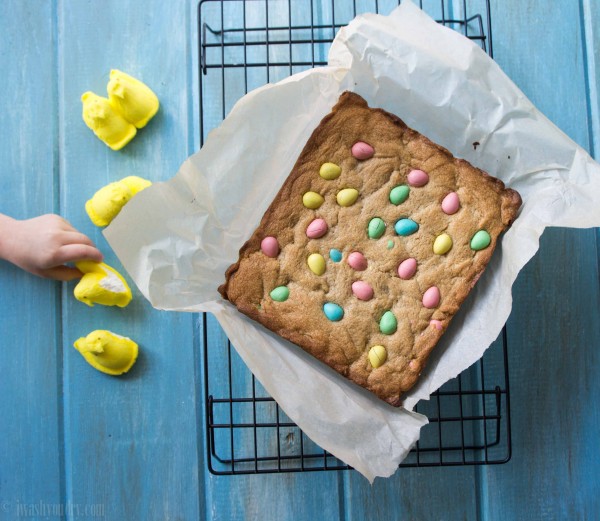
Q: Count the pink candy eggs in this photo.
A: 9